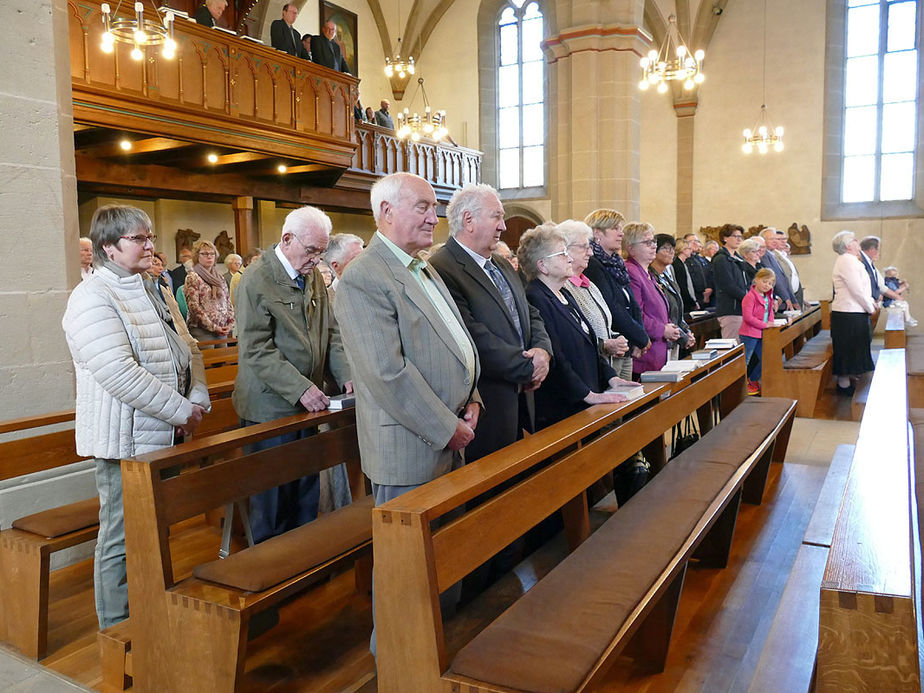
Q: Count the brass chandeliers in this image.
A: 5